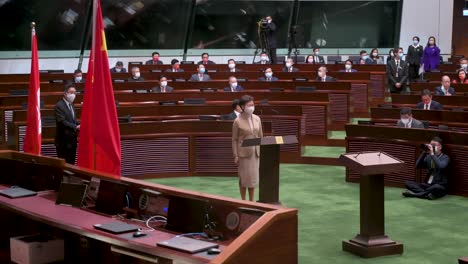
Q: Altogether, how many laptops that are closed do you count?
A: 3